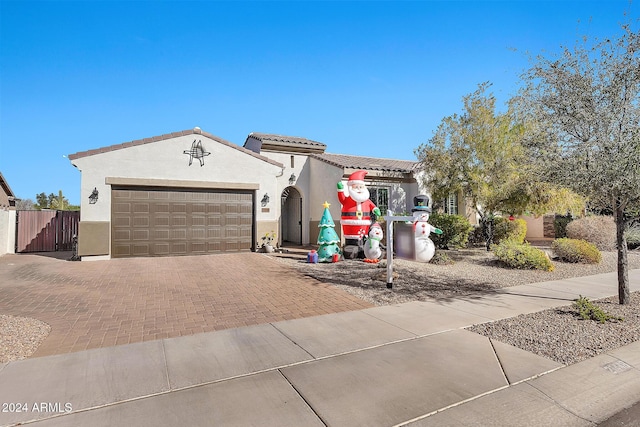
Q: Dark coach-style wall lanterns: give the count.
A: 3